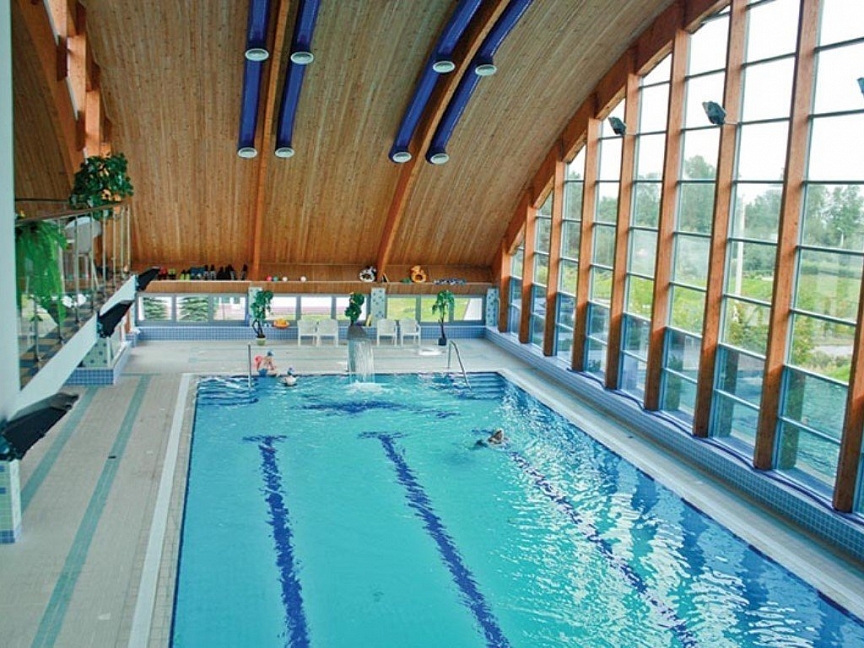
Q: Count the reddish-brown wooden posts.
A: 9